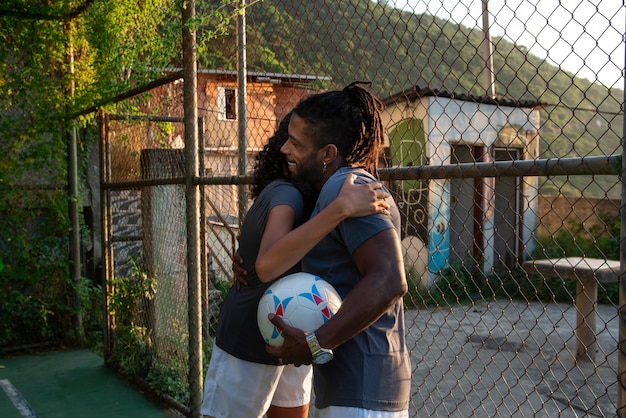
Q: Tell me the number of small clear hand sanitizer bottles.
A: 0